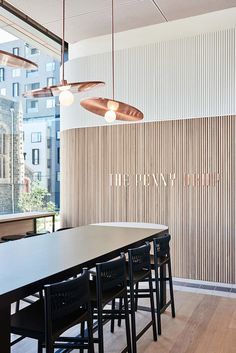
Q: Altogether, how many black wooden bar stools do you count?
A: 4